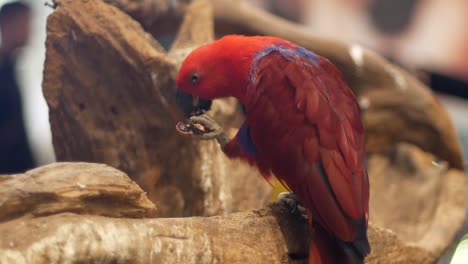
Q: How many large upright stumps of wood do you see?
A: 1